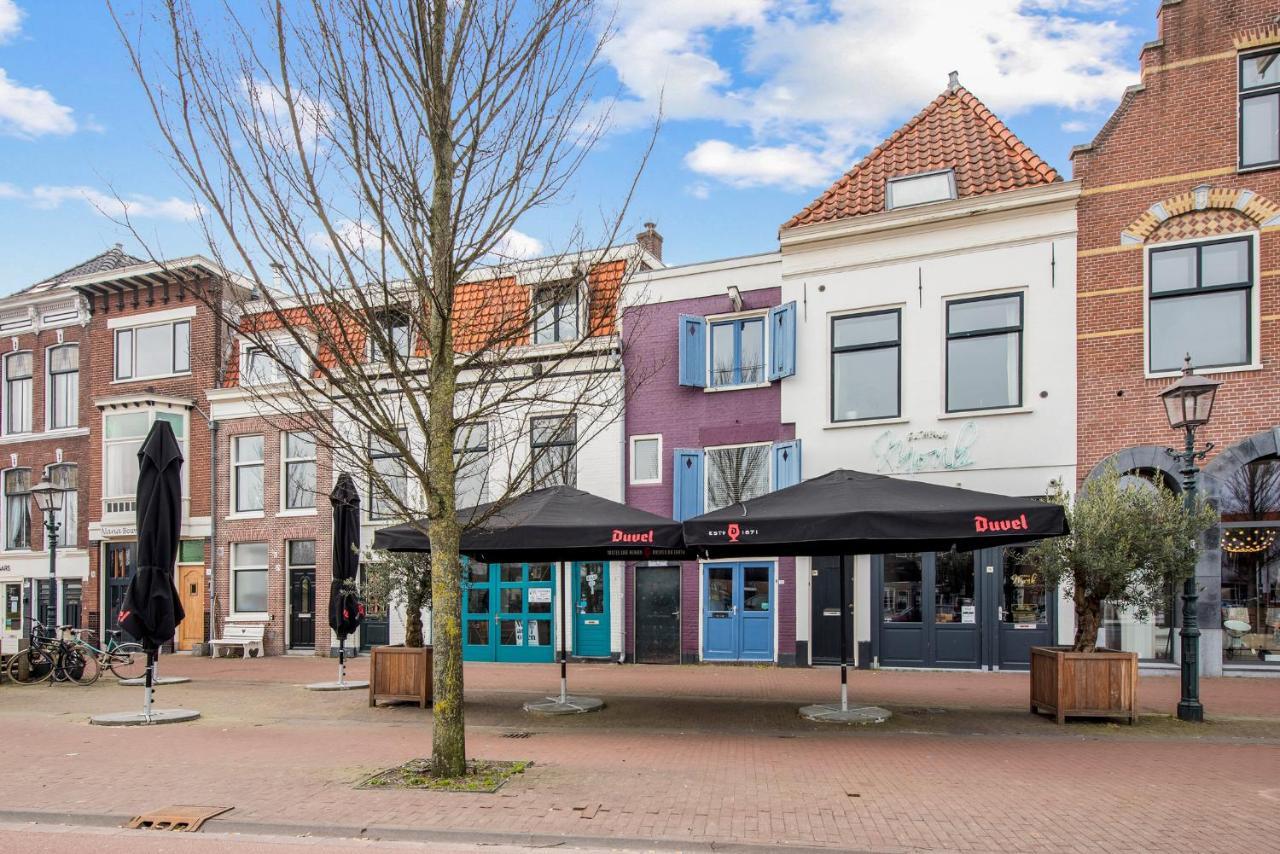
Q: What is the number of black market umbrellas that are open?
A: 2